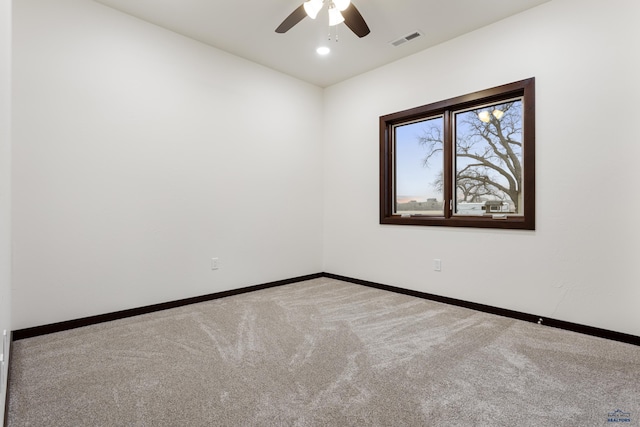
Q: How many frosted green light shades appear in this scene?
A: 0